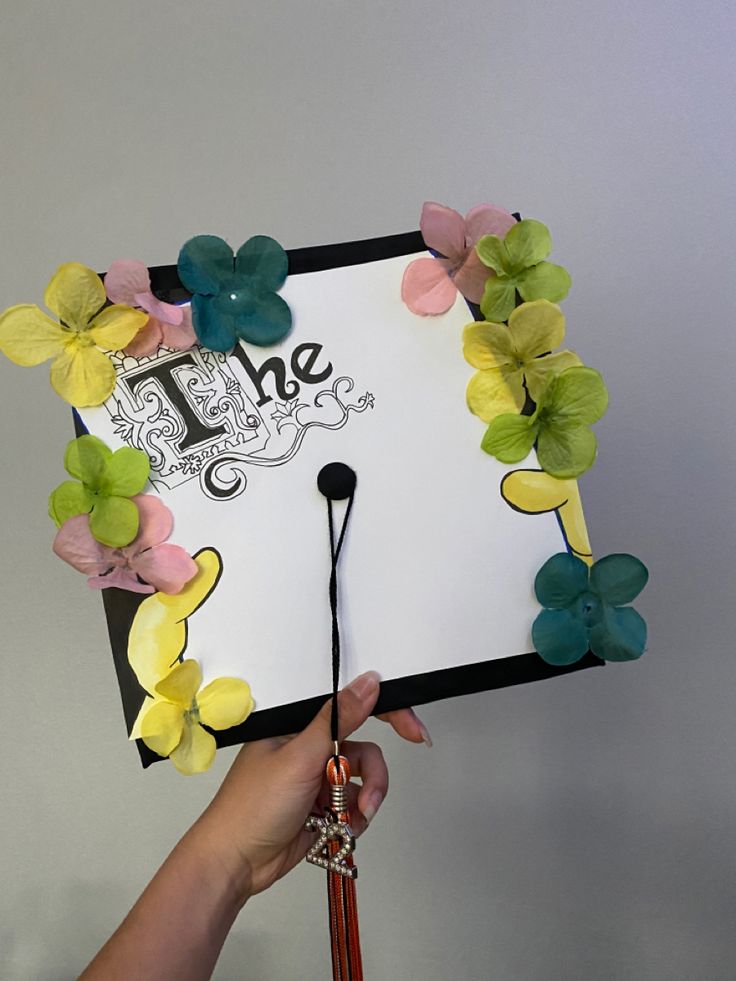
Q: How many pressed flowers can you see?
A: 11